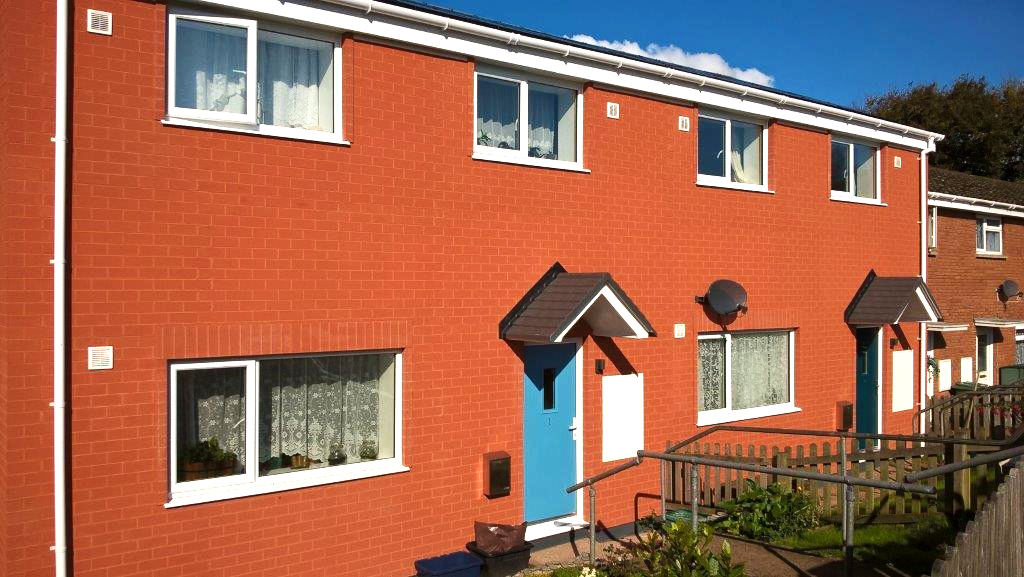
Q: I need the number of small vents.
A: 6